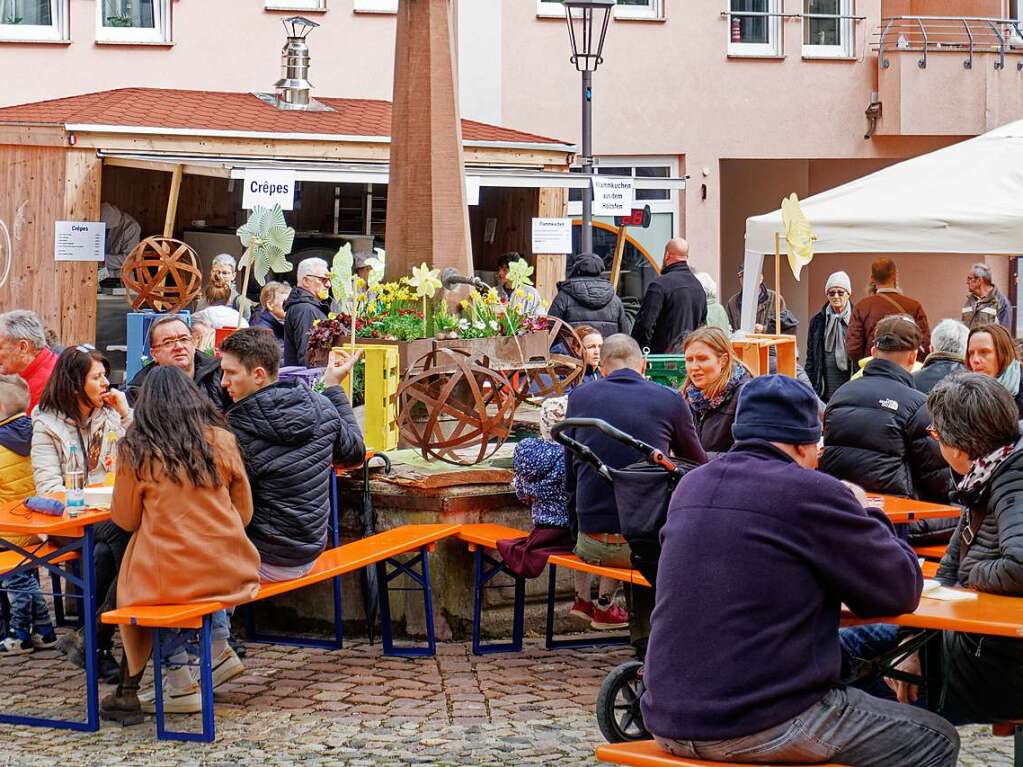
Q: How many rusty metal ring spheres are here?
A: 3